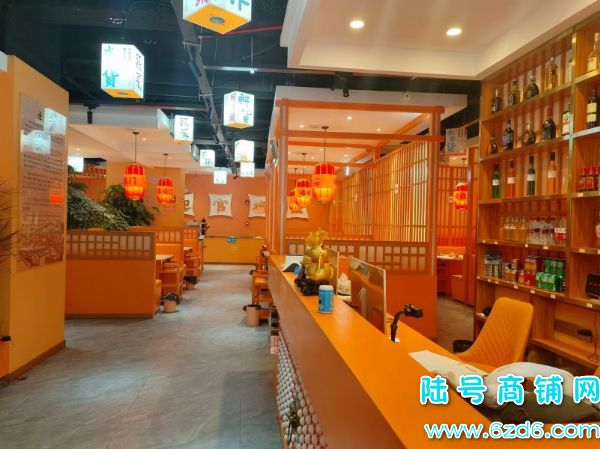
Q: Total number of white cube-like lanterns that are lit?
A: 8